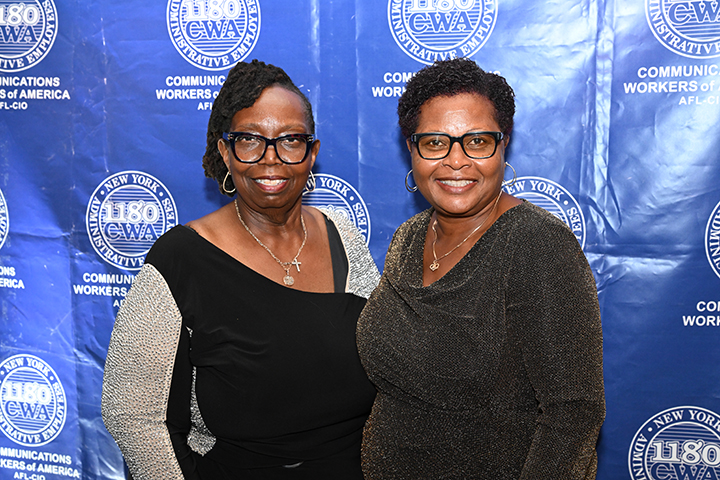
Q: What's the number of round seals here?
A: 11